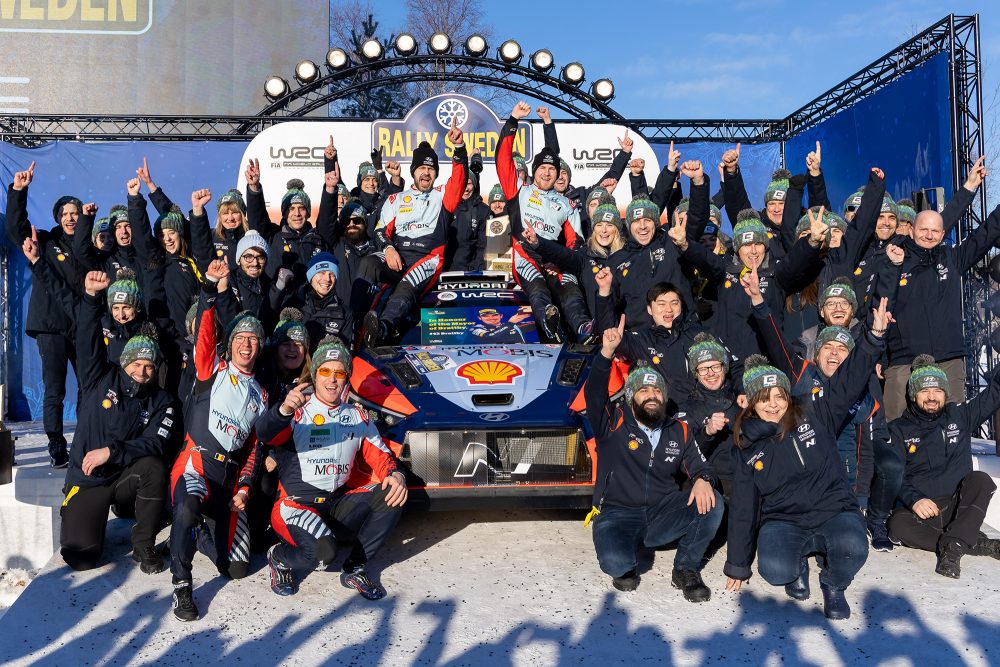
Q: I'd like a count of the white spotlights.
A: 11